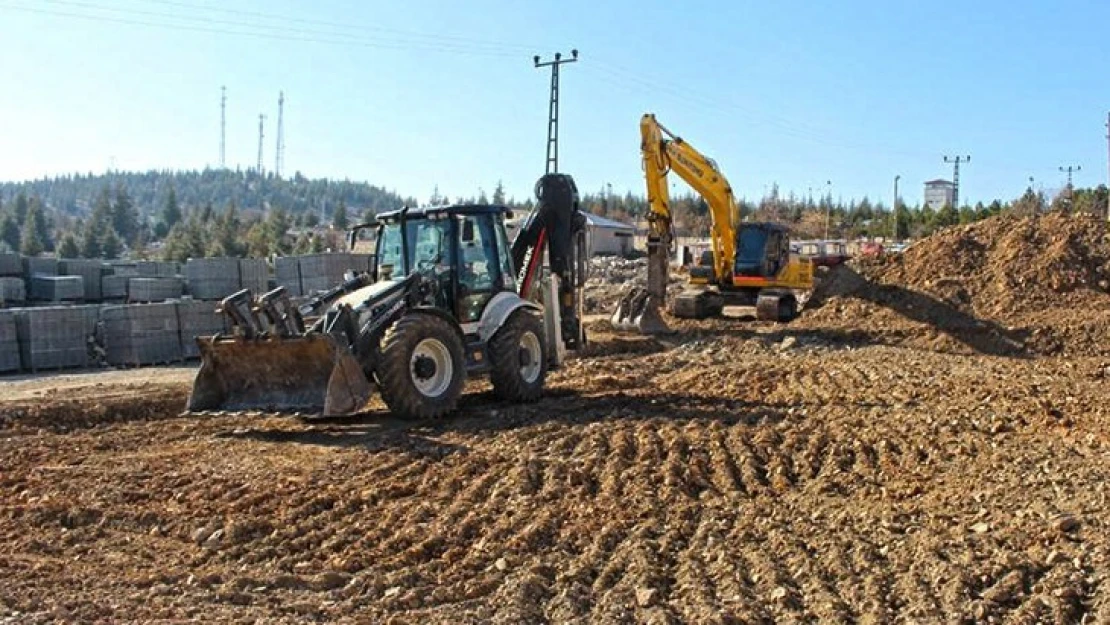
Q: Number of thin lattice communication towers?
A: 3